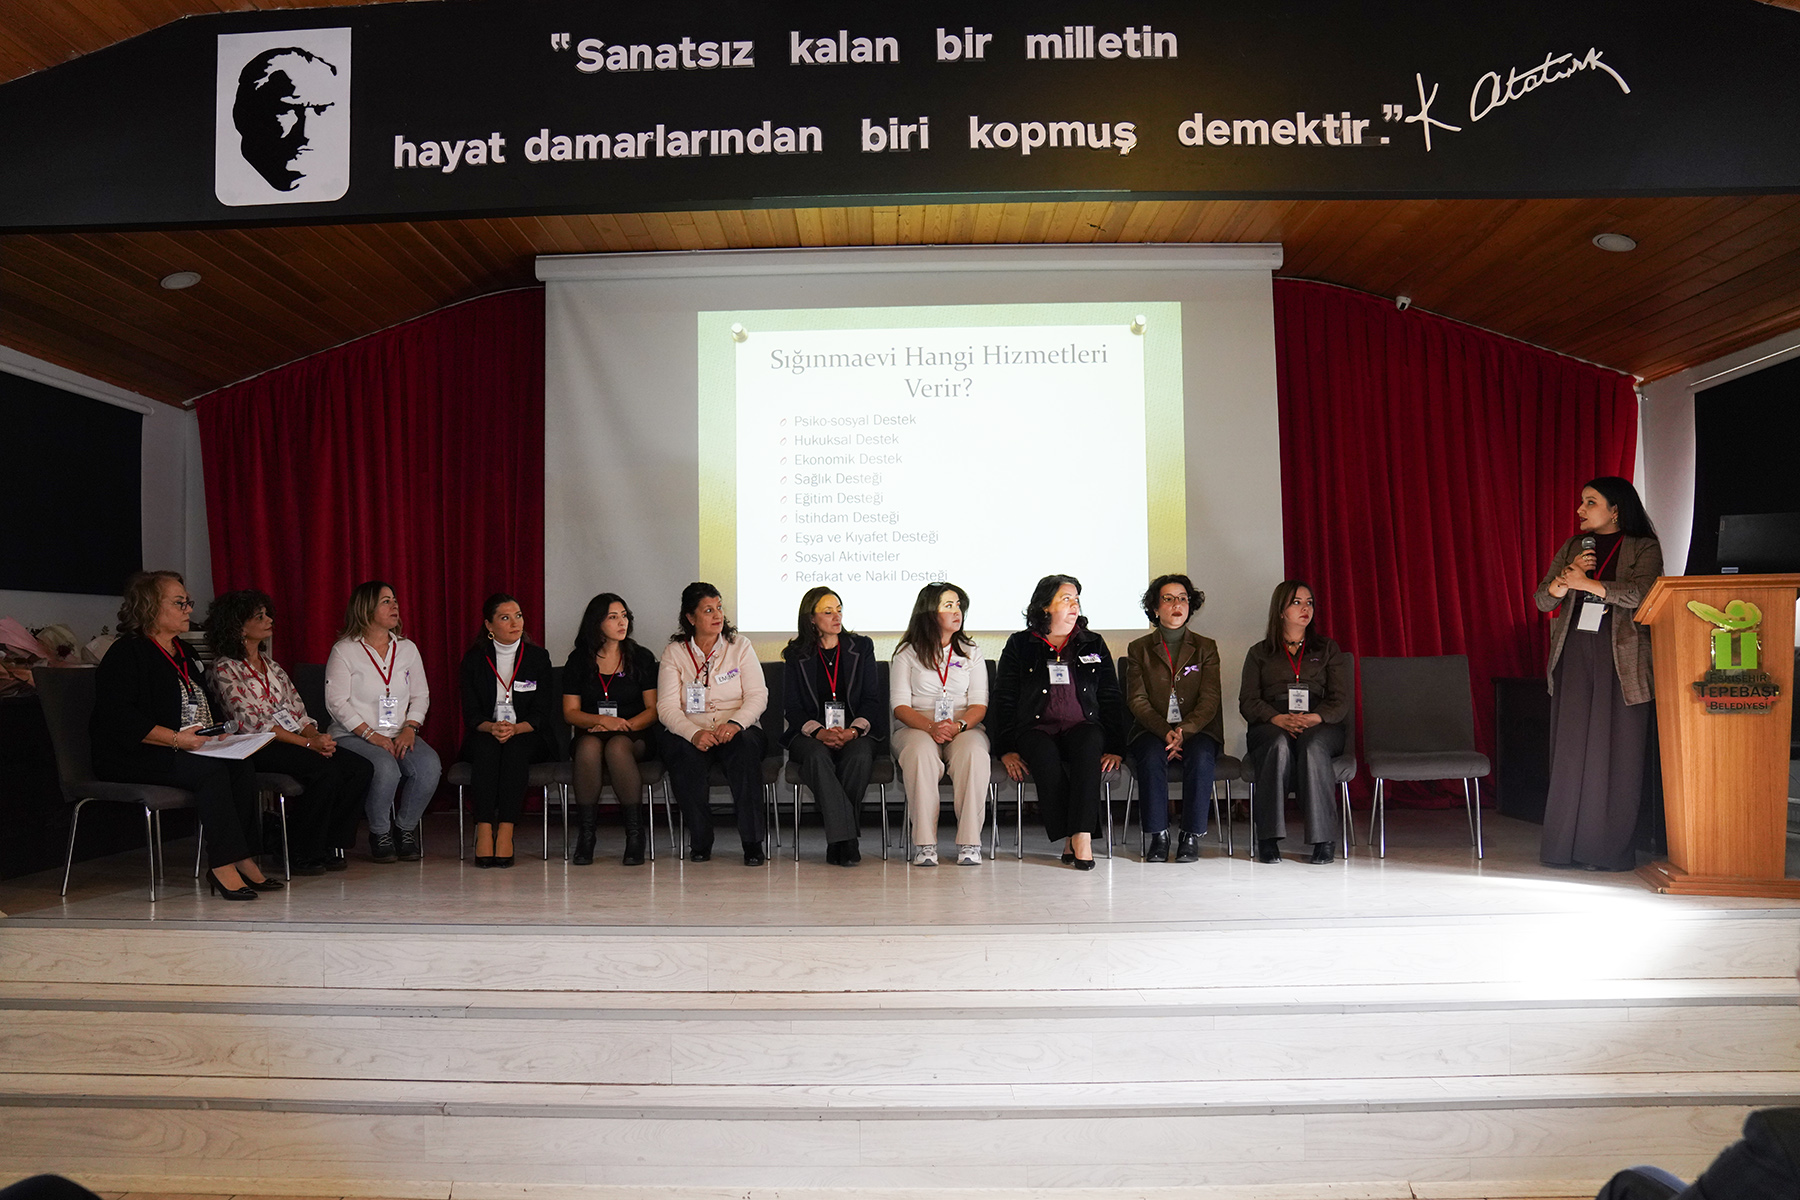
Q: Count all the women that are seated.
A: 11